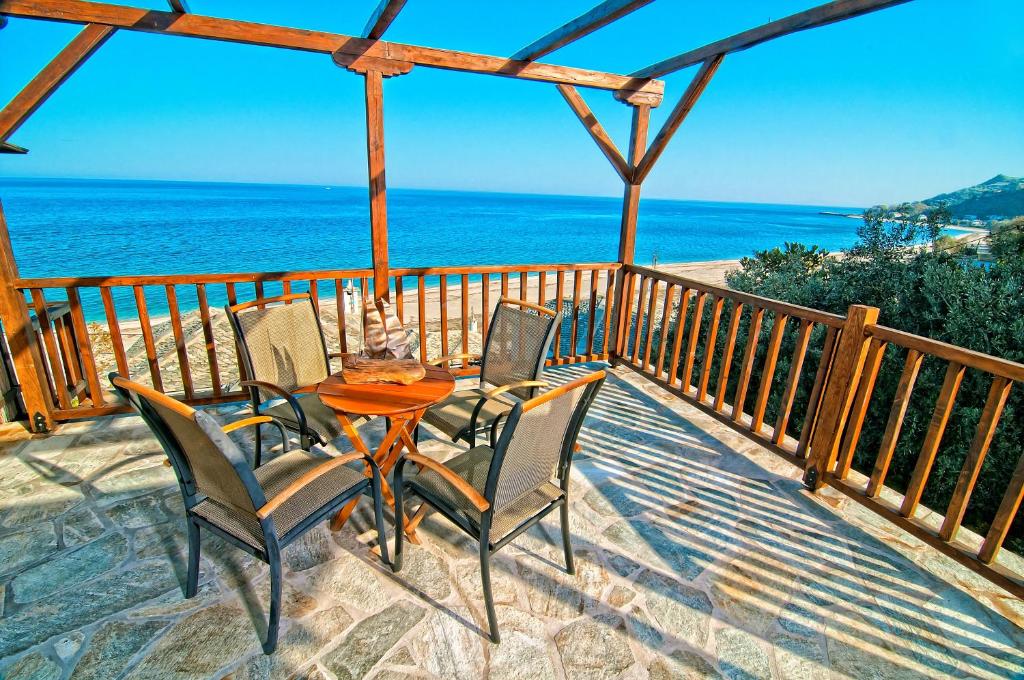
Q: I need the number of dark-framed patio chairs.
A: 4